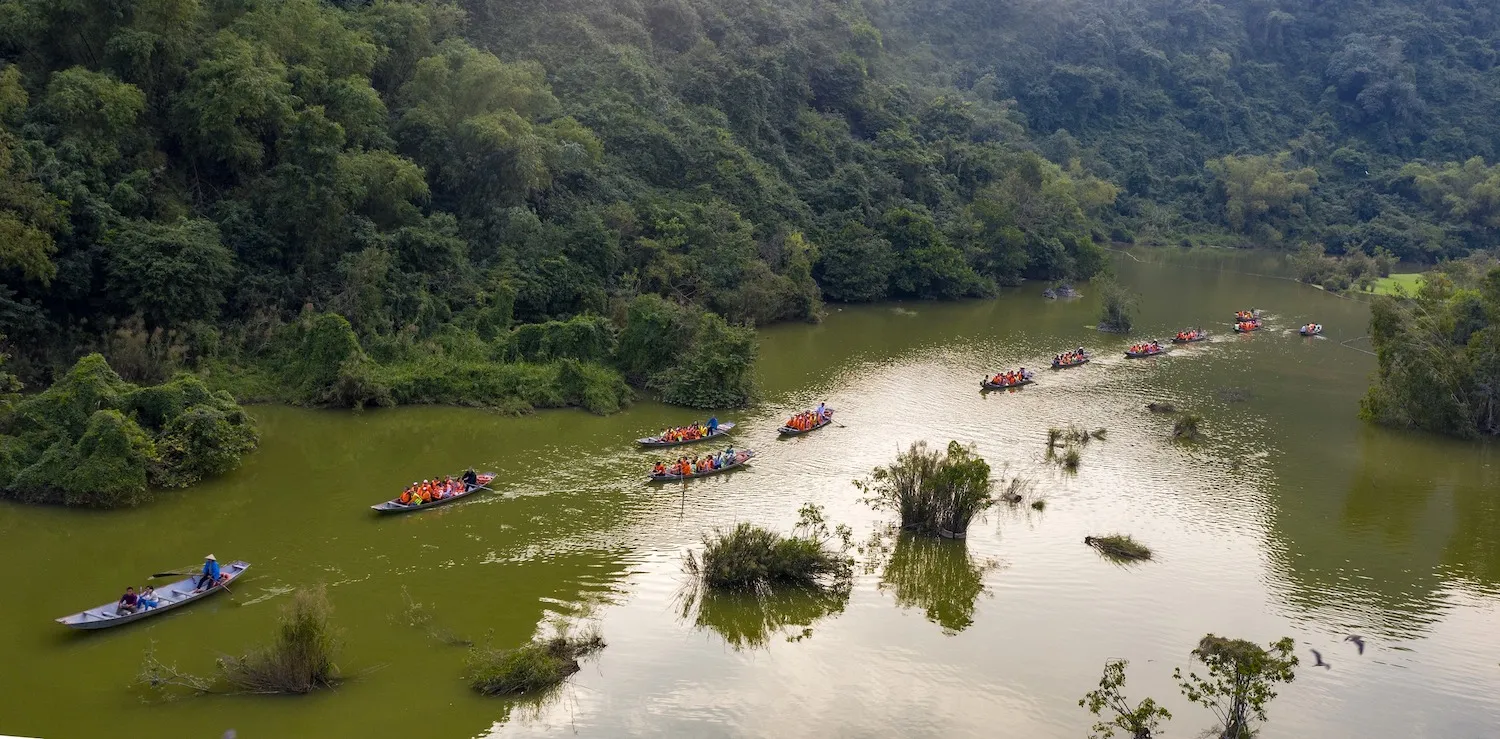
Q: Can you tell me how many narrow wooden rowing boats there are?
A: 12